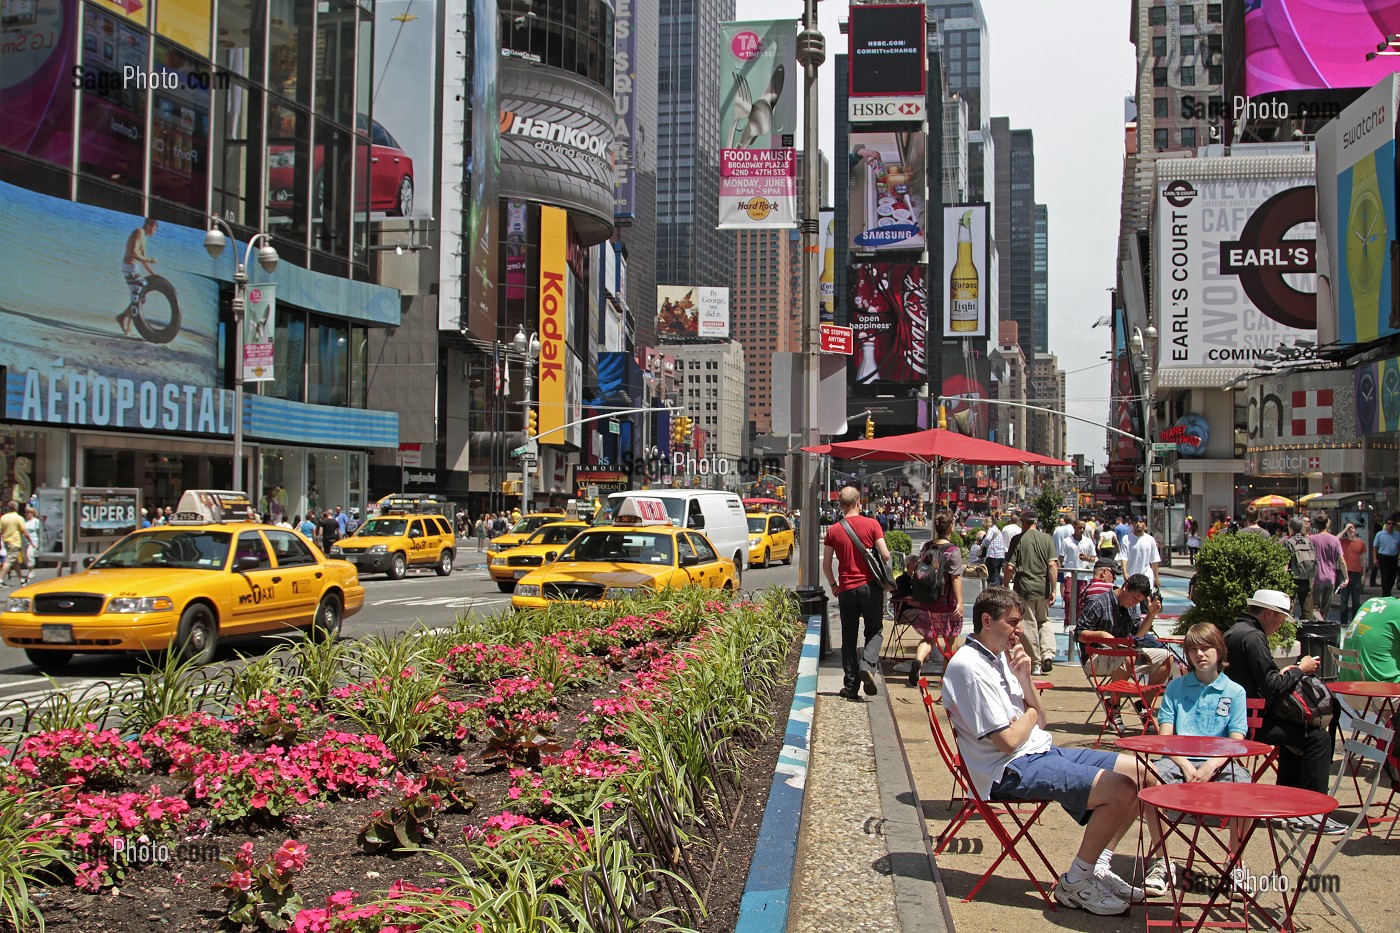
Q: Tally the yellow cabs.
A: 6